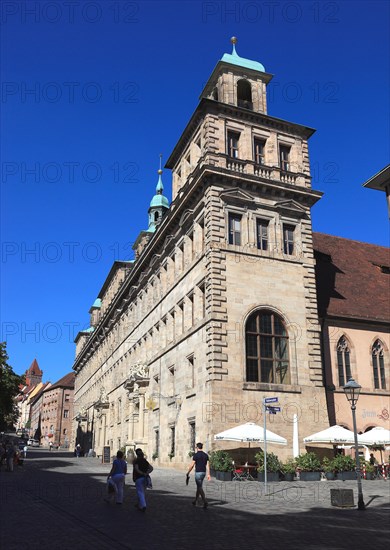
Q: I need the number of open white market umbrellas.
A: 3